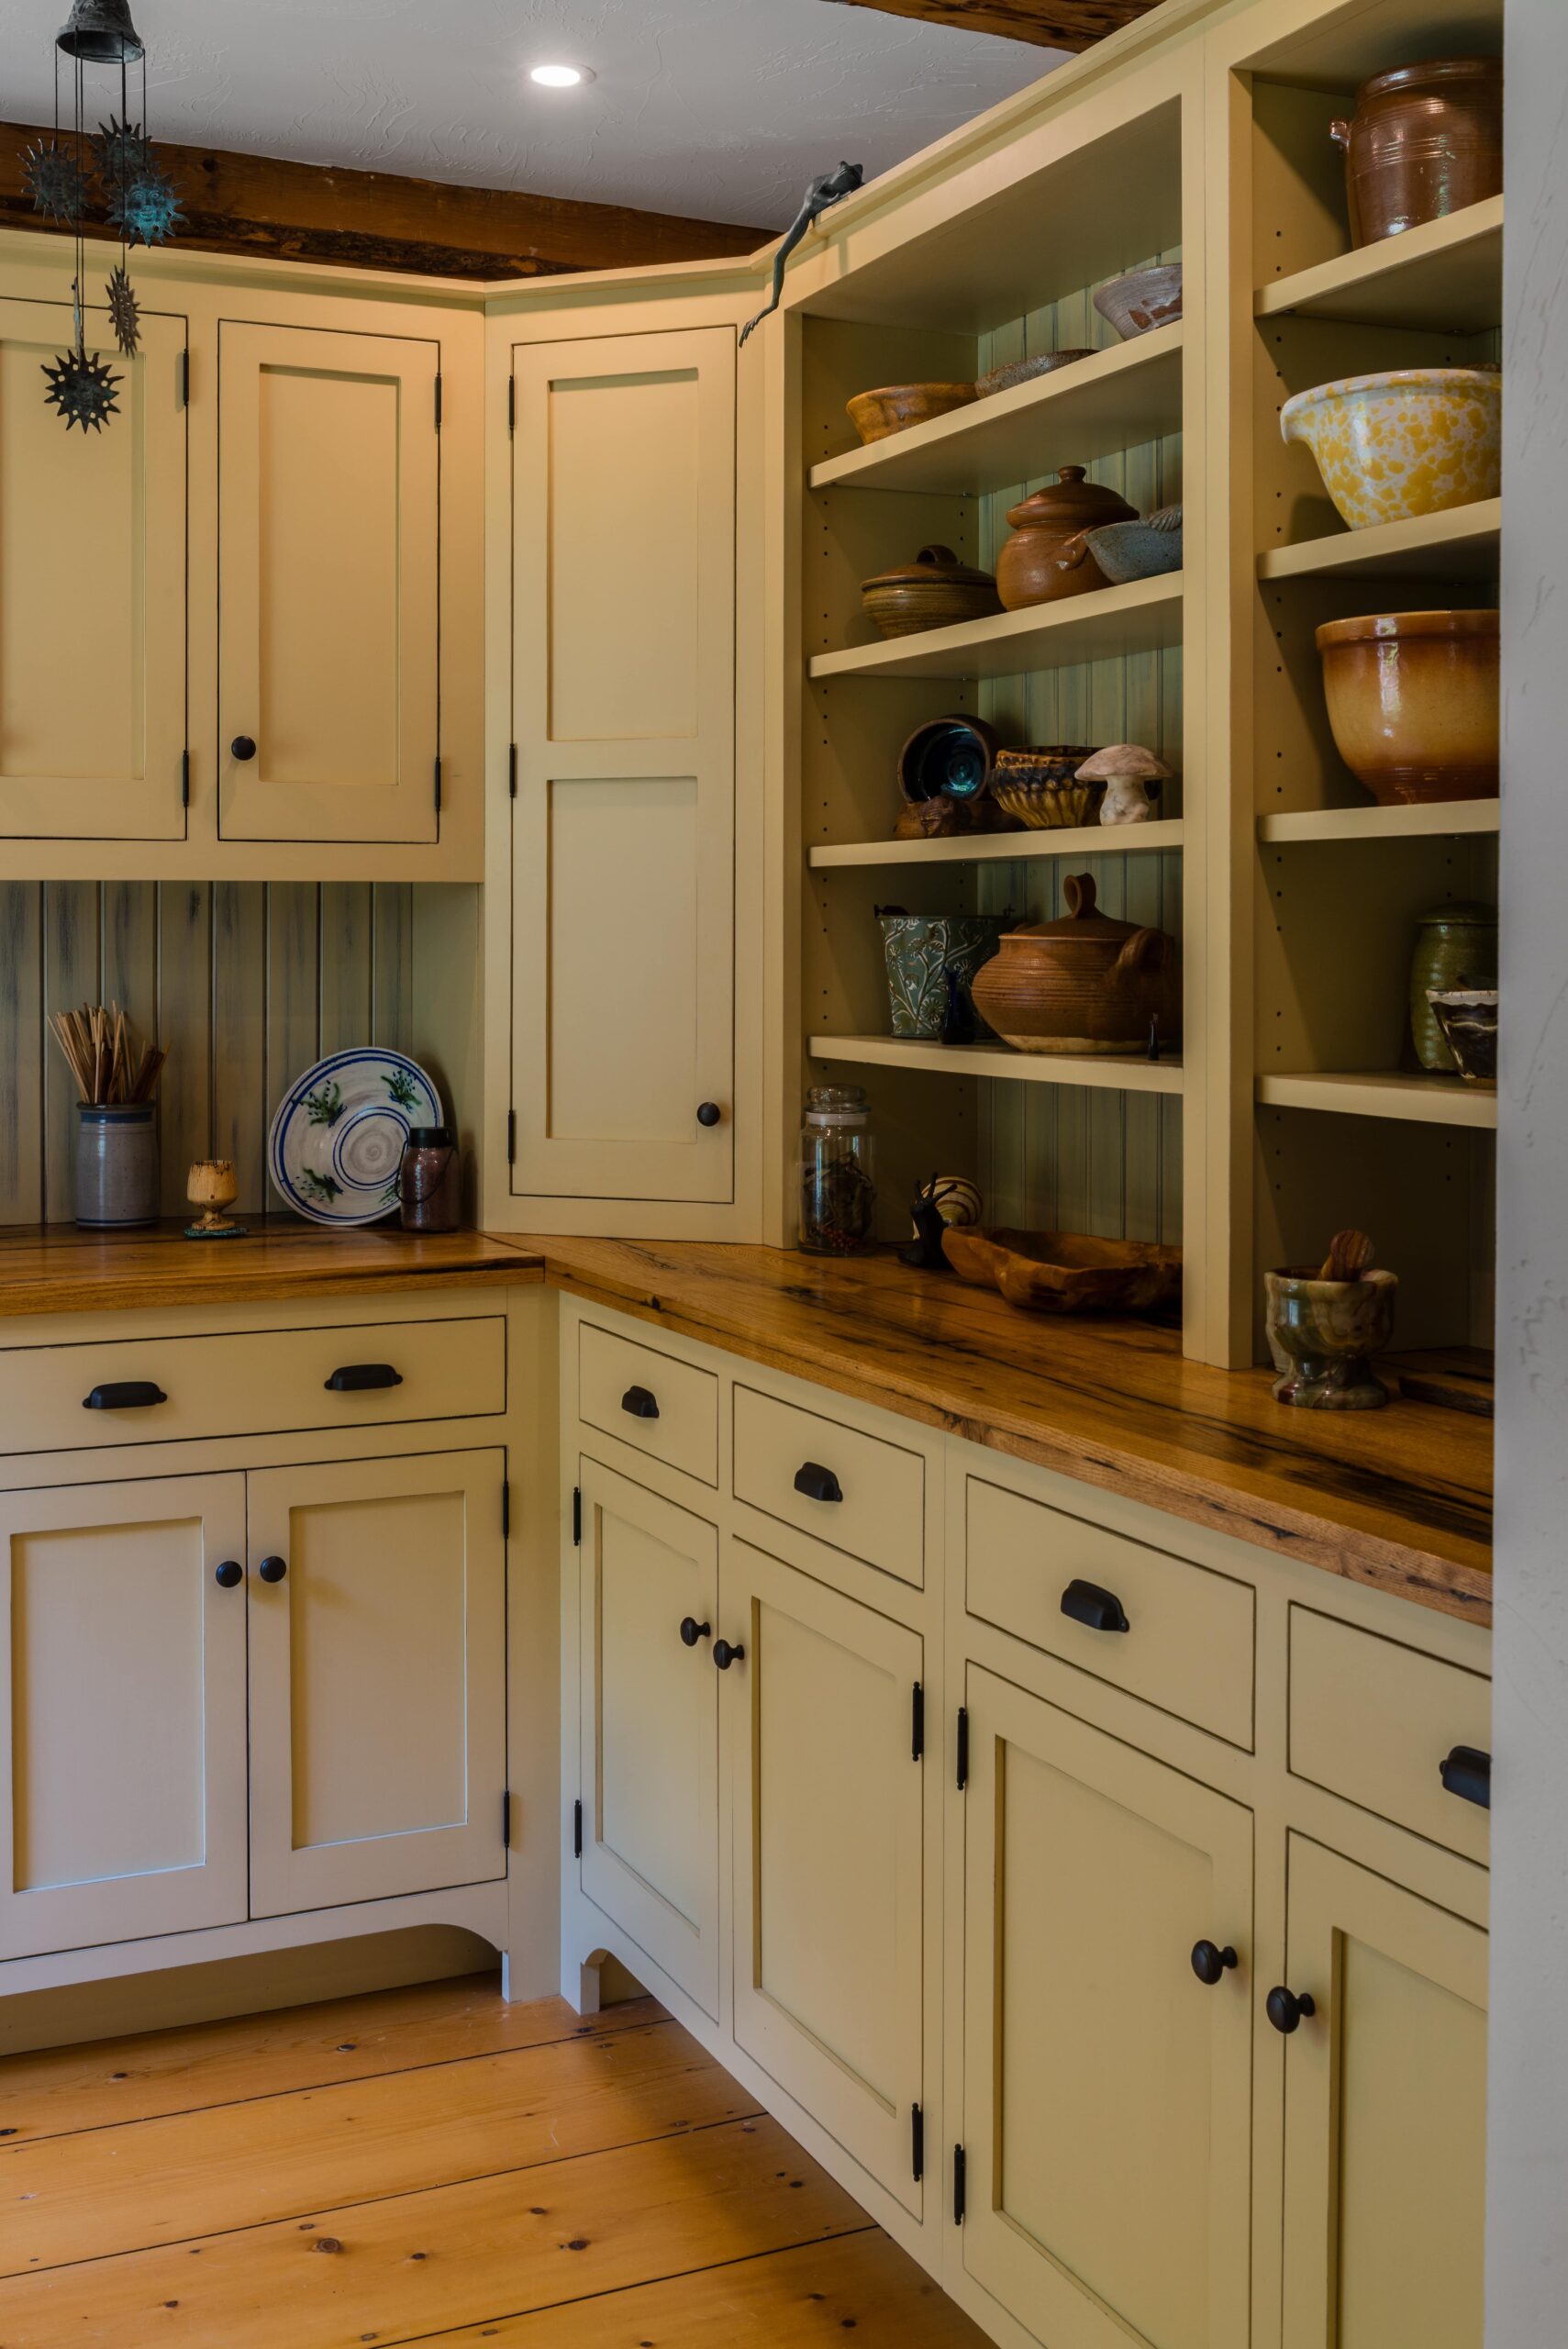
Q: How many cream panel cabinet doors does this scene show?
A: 9